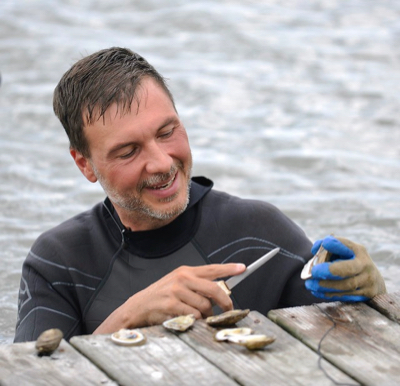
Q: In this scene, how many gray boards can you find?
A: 5